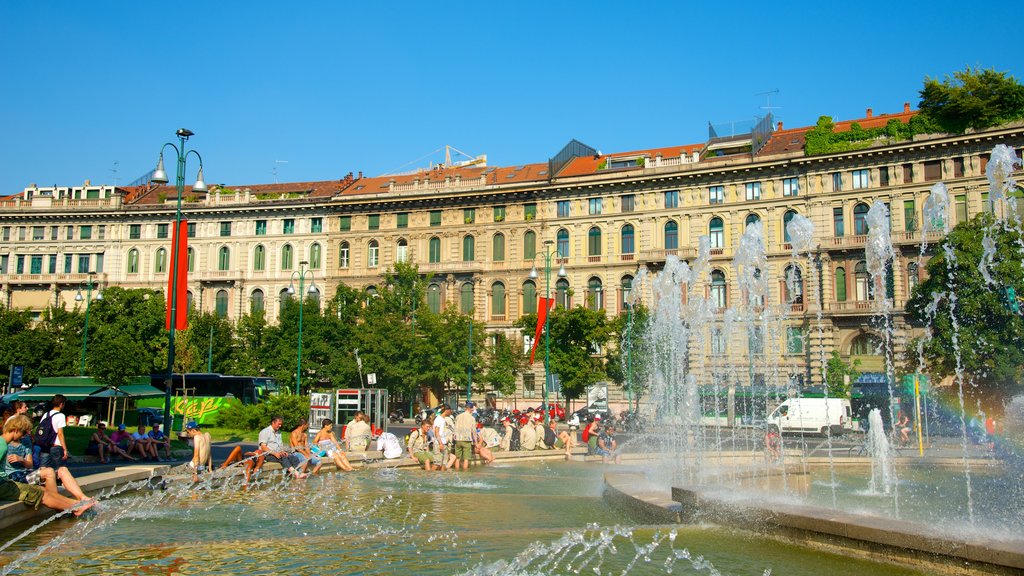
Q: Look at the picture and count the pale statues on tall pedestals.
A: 0